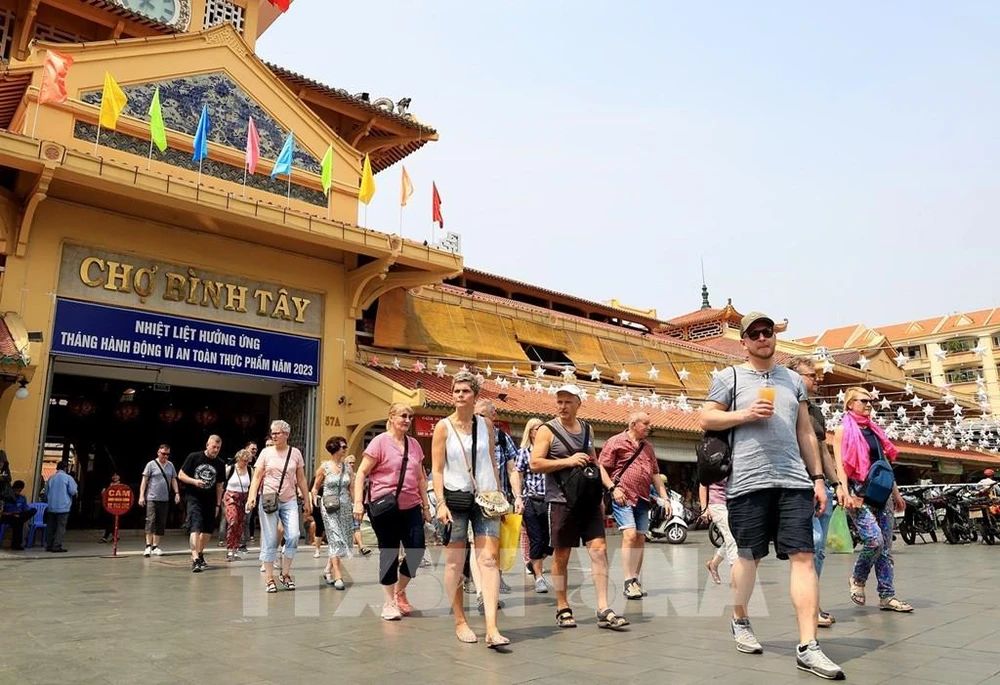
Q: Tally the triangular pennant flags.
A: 10